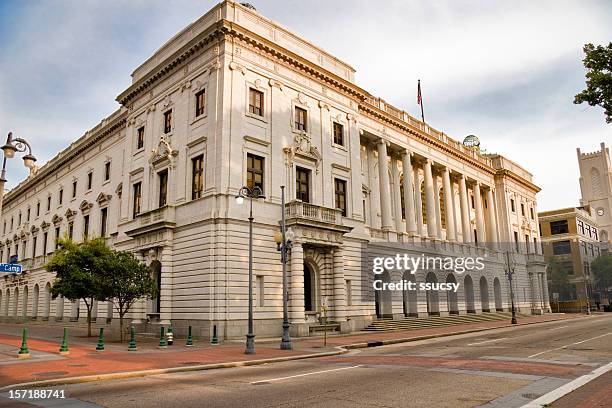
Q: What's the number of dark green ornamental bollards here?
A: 7